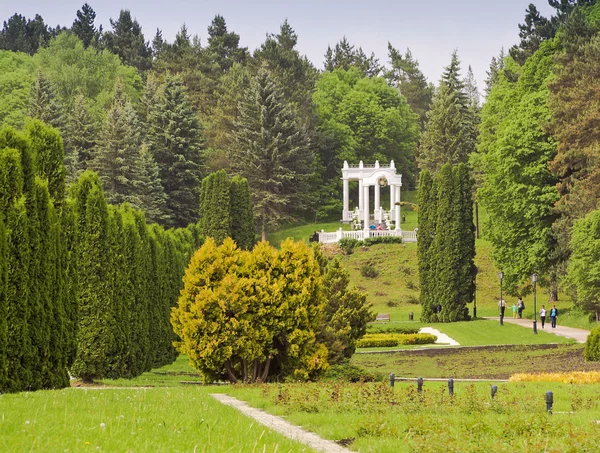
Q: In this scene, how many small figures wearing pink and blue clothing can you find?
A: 2